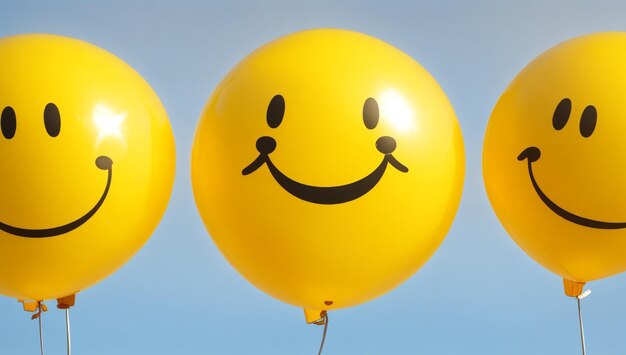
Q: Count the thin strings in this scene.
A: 4